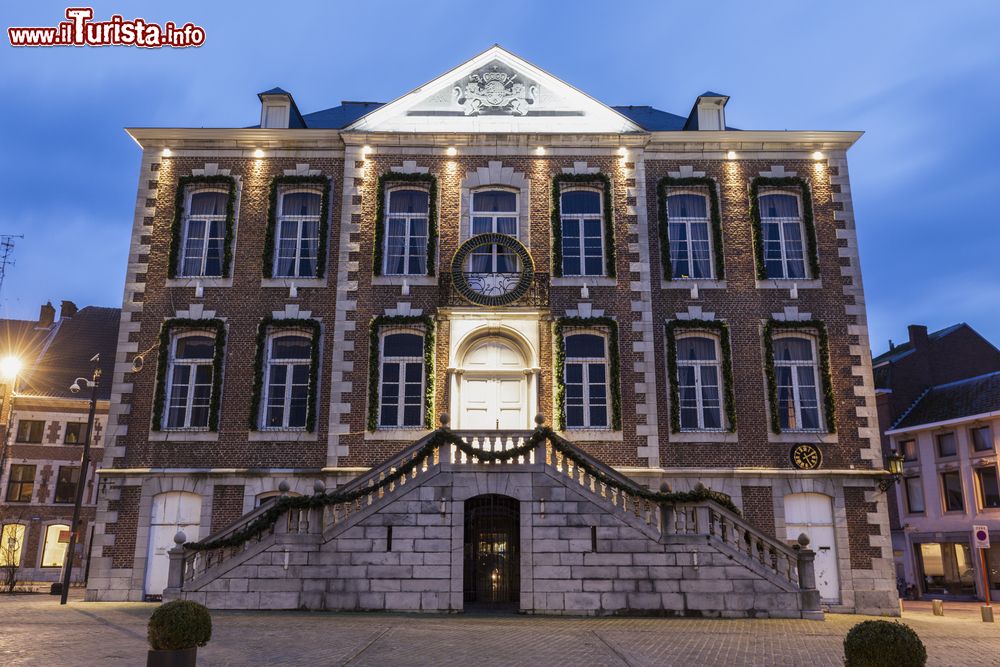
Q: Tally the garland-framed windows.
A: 12